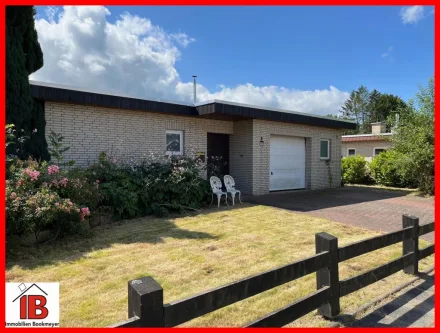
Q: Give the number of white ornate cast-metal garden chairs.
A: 2